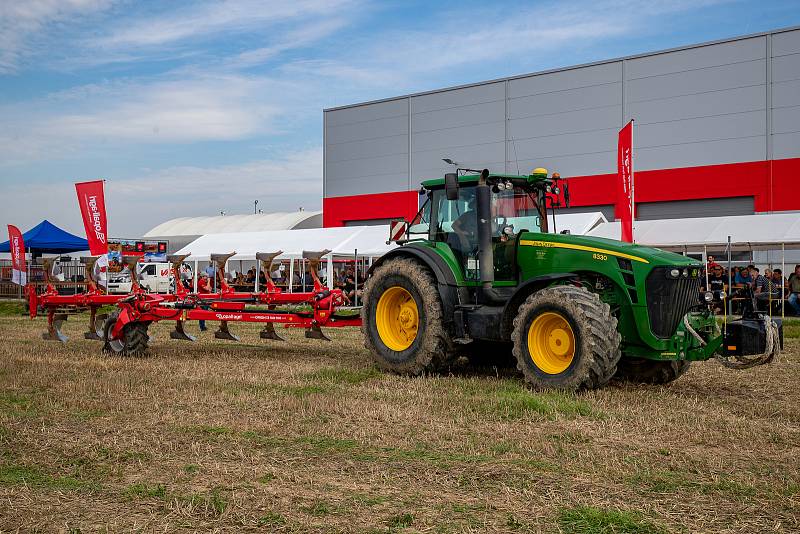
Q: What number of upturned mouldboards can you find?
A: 7